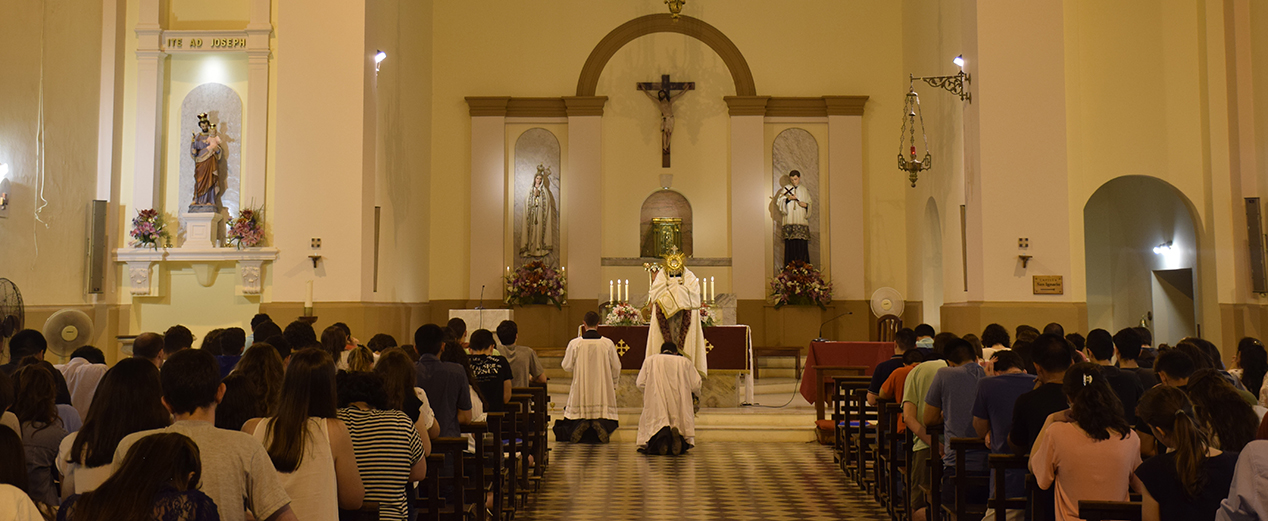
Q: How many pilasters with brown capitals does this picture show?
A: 4